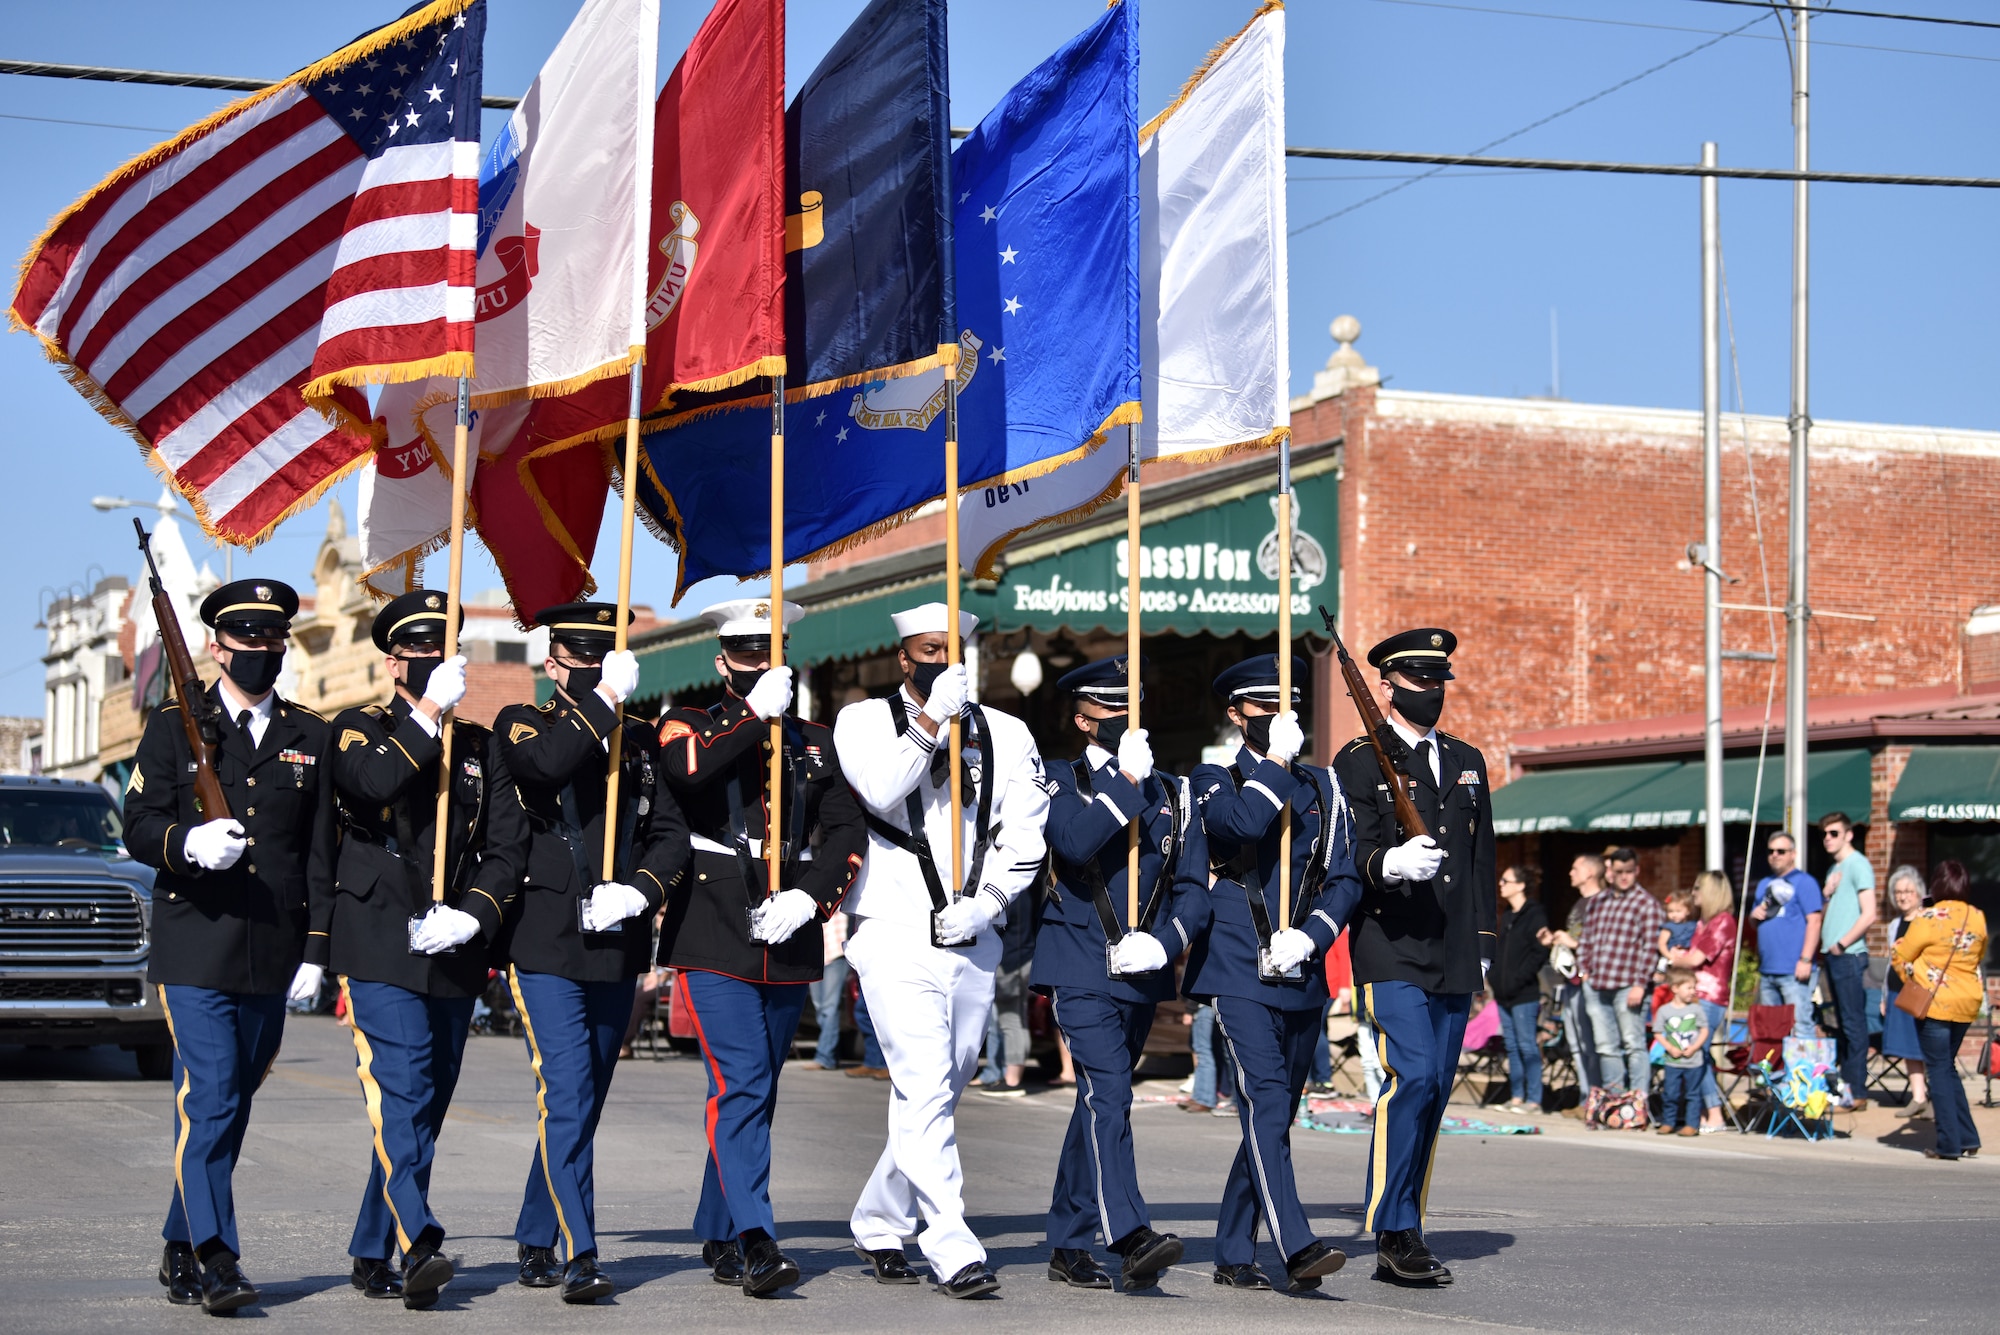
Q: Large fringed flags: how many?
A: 6